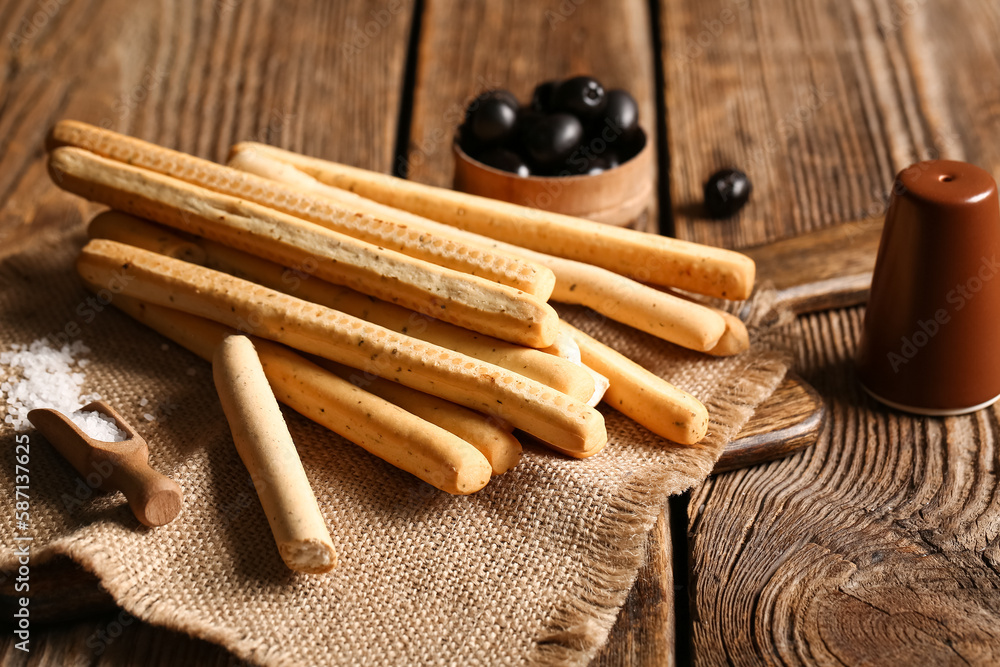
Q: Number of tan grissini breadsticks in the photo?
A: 11